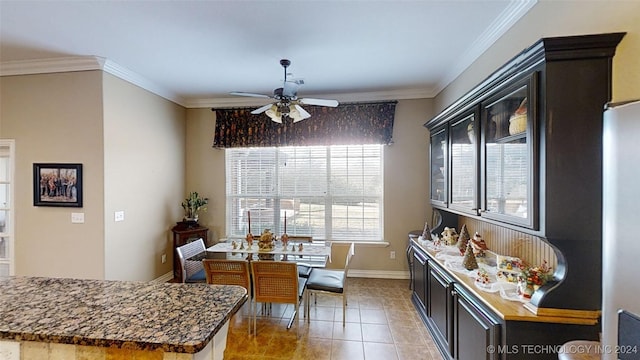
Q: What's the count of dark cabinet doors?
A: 6